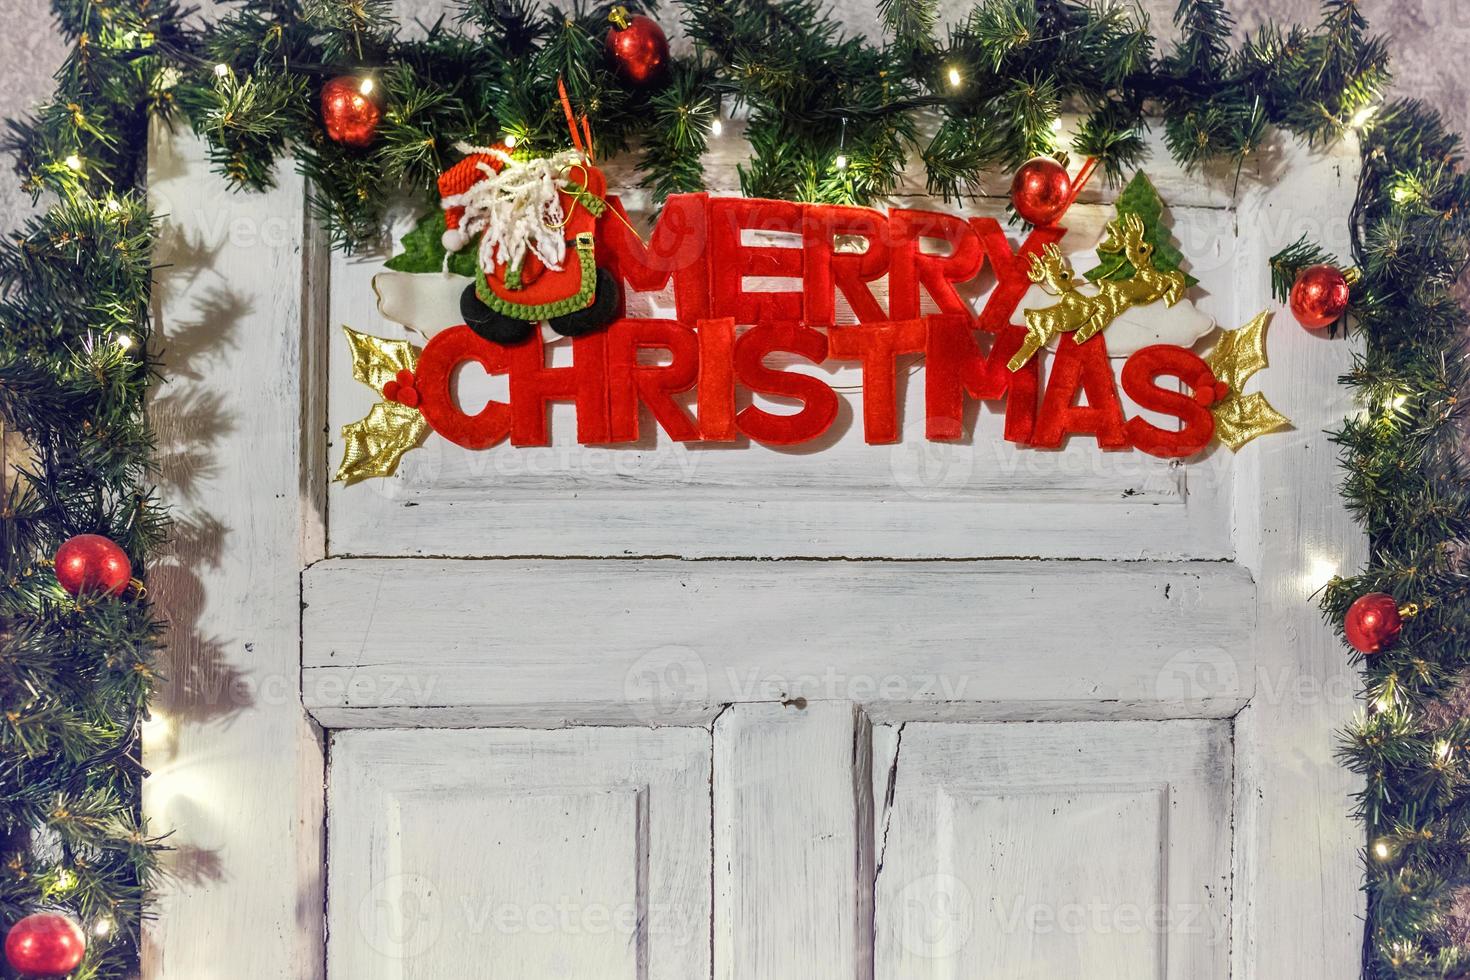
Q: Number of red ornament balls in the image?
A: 7